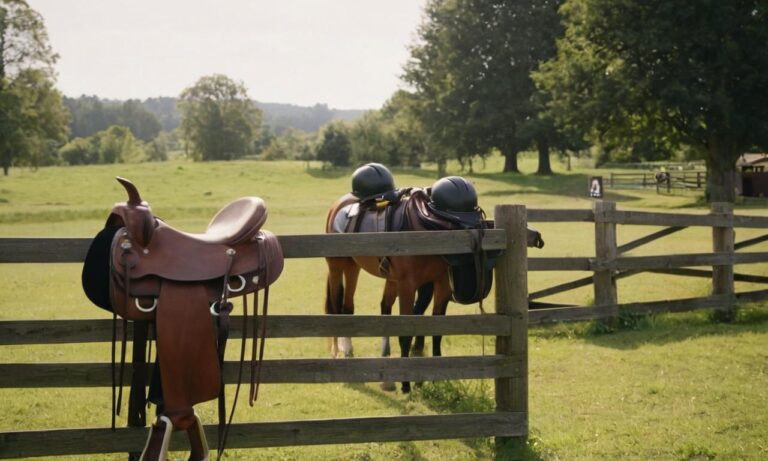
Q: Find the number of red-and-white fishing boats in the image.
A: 0